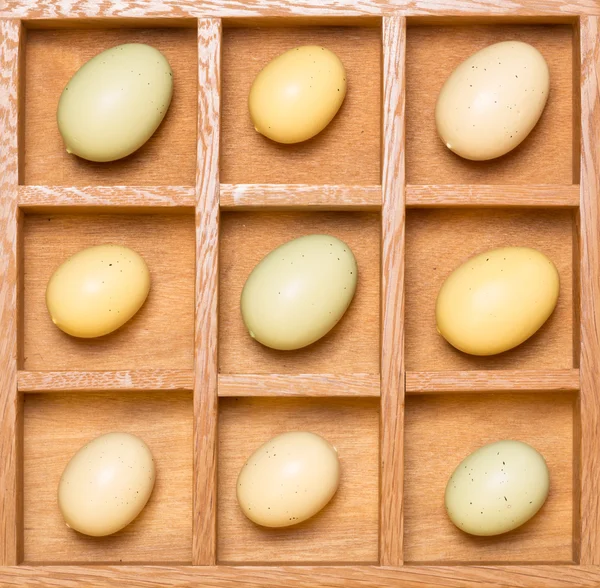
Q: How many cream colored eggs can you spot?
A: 3